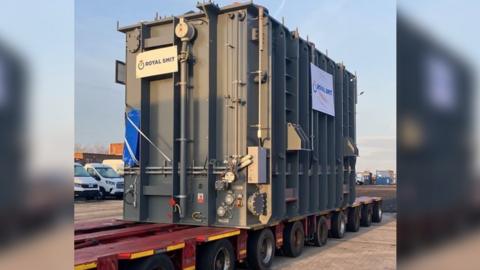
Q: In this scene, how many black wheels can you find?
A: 9